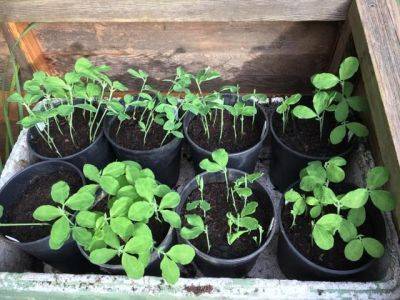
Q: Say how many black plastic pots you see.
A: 8